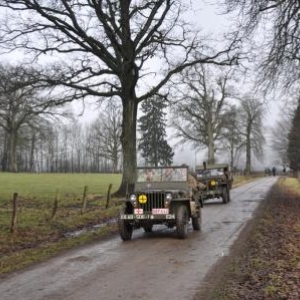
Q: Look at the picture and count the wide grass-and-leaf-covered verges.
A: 2